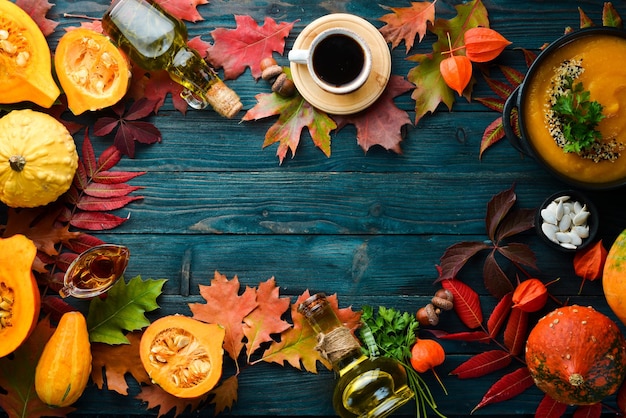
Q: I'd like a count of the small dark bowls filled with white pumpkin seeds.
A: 1